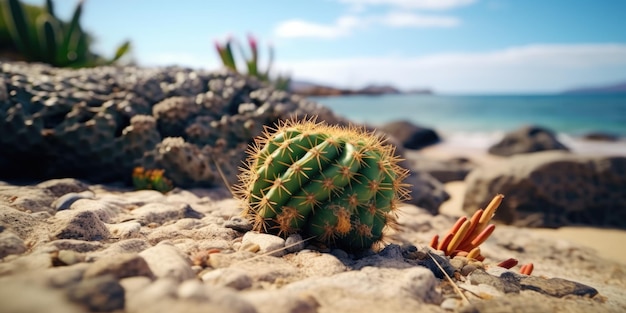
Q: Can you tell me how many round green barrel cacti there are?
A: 1